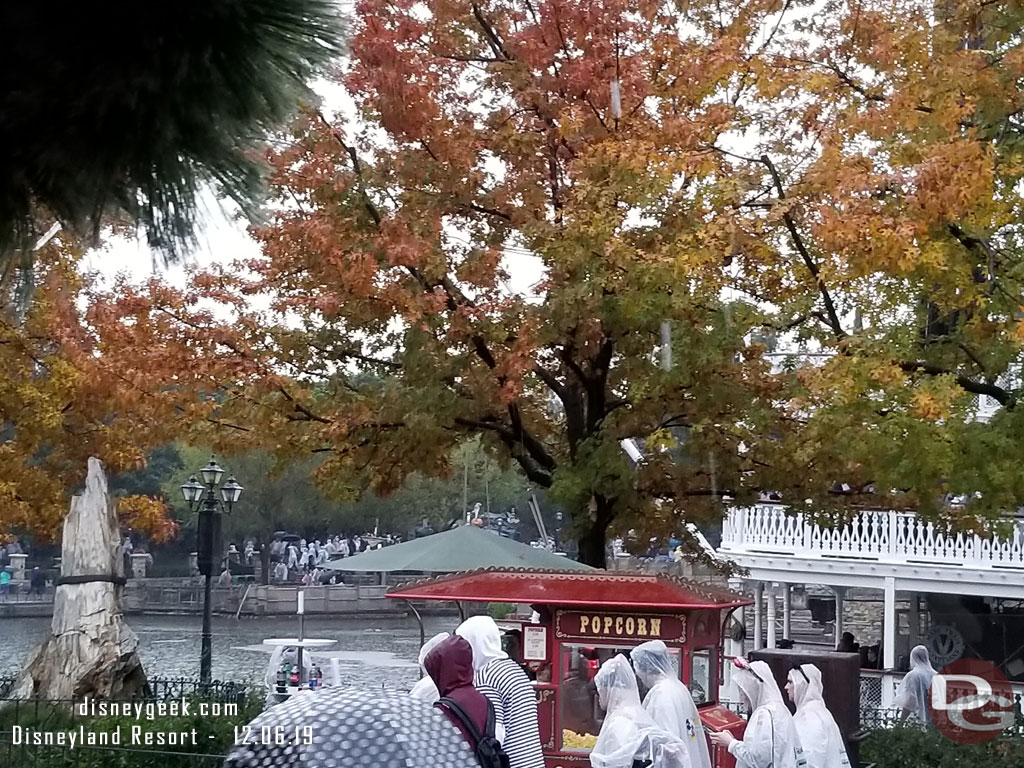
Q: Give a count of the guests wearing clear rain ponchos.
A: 5